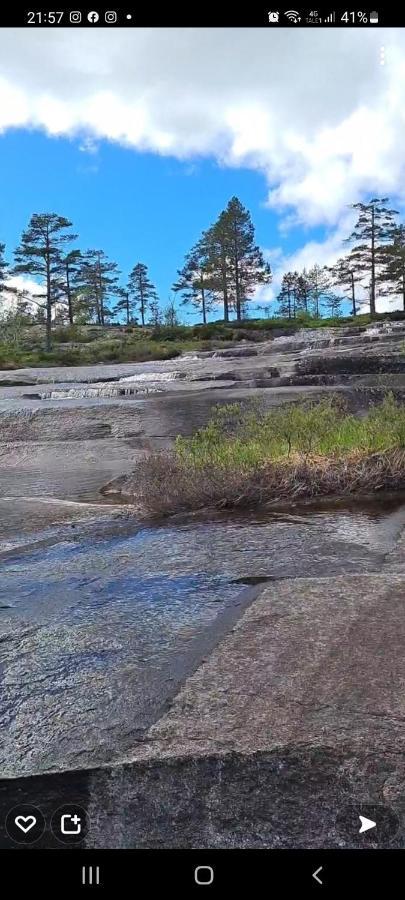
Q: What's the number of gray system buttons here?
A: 3